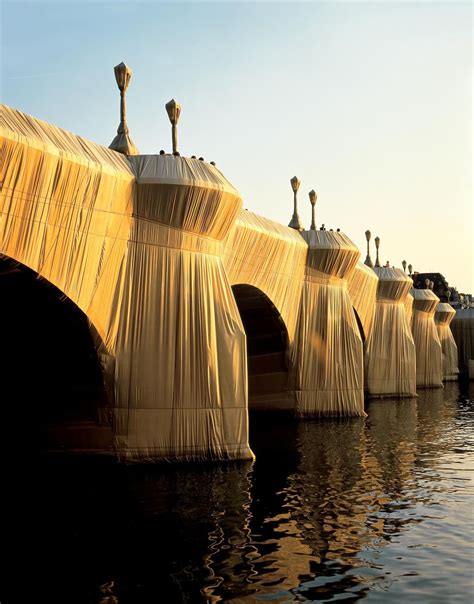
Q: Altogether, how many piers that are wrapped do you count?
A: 5